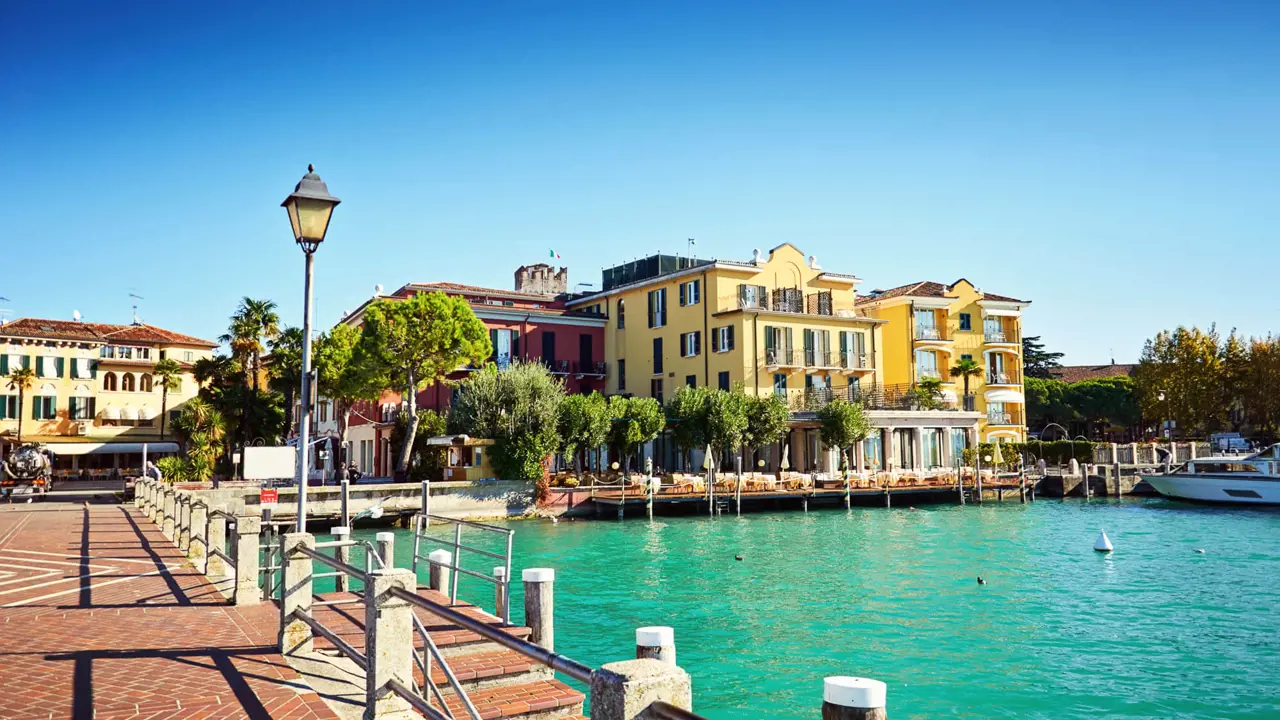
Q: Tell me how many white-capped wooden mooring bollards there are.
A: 7